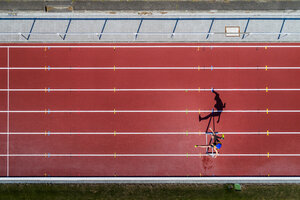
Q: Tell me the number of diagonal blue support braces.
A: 8